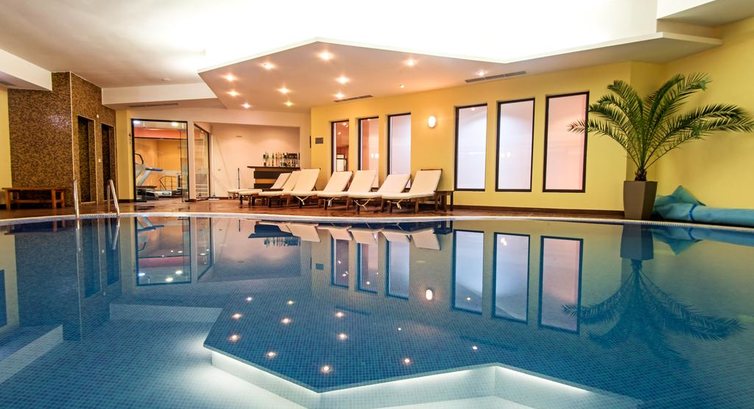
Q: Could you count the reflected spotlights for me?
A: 12